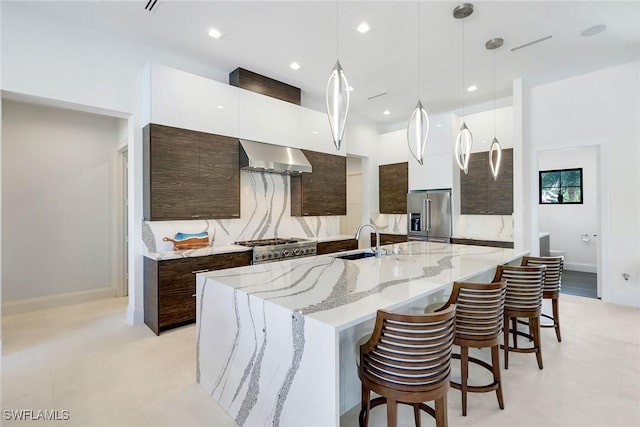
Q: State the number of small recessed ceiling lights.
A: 6